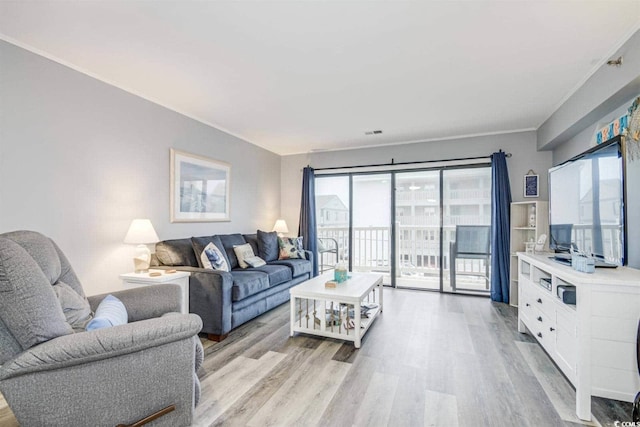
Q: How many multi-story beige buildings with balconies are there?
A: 1